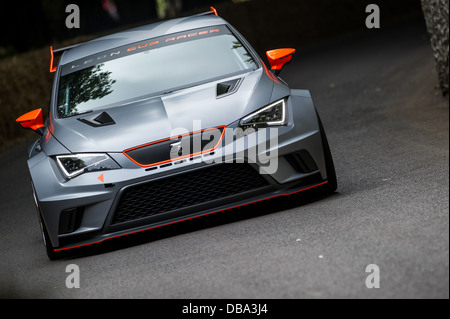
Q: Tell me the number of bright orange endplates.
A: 2